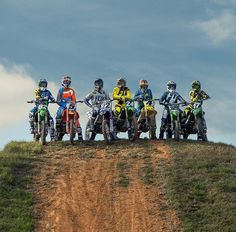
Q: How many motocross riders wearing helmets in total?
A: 7